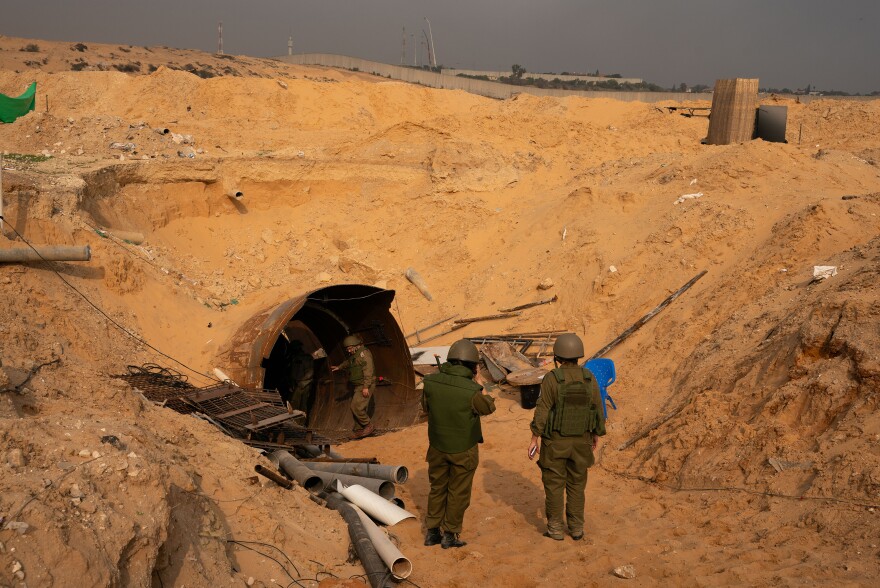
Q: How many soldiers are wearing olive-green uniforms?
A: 4